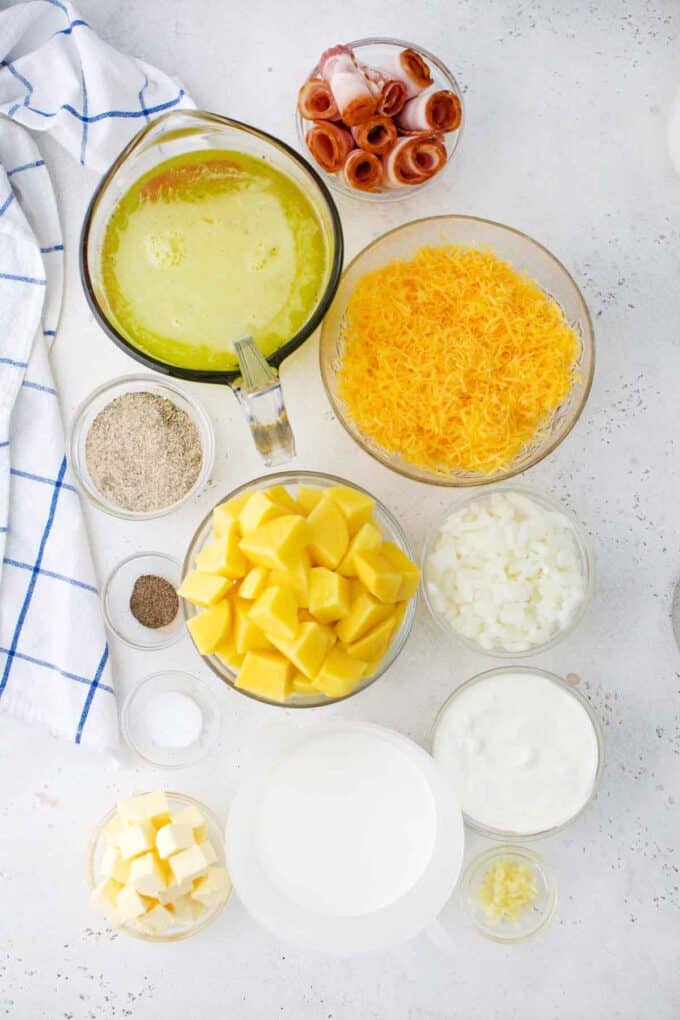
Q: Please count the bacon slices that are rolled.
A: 9